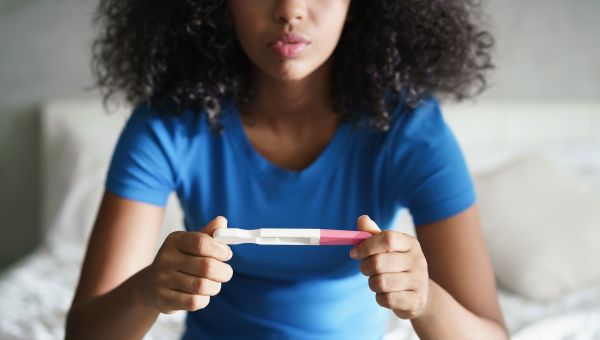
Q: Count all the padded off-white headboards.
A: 1